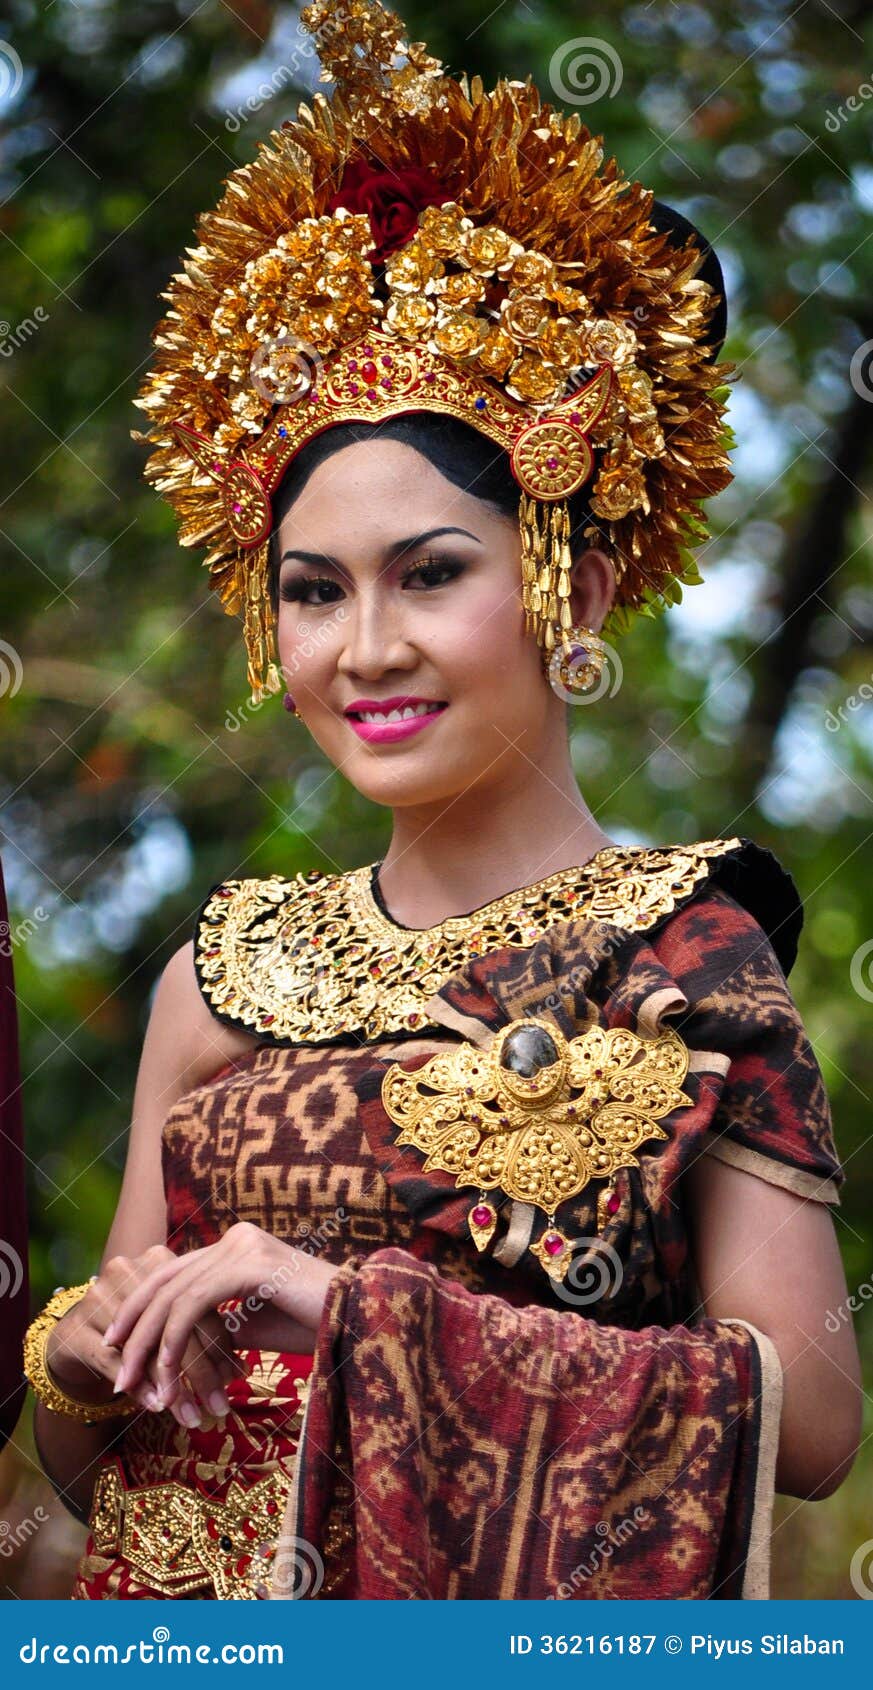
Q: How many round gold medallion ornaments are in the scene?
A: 2